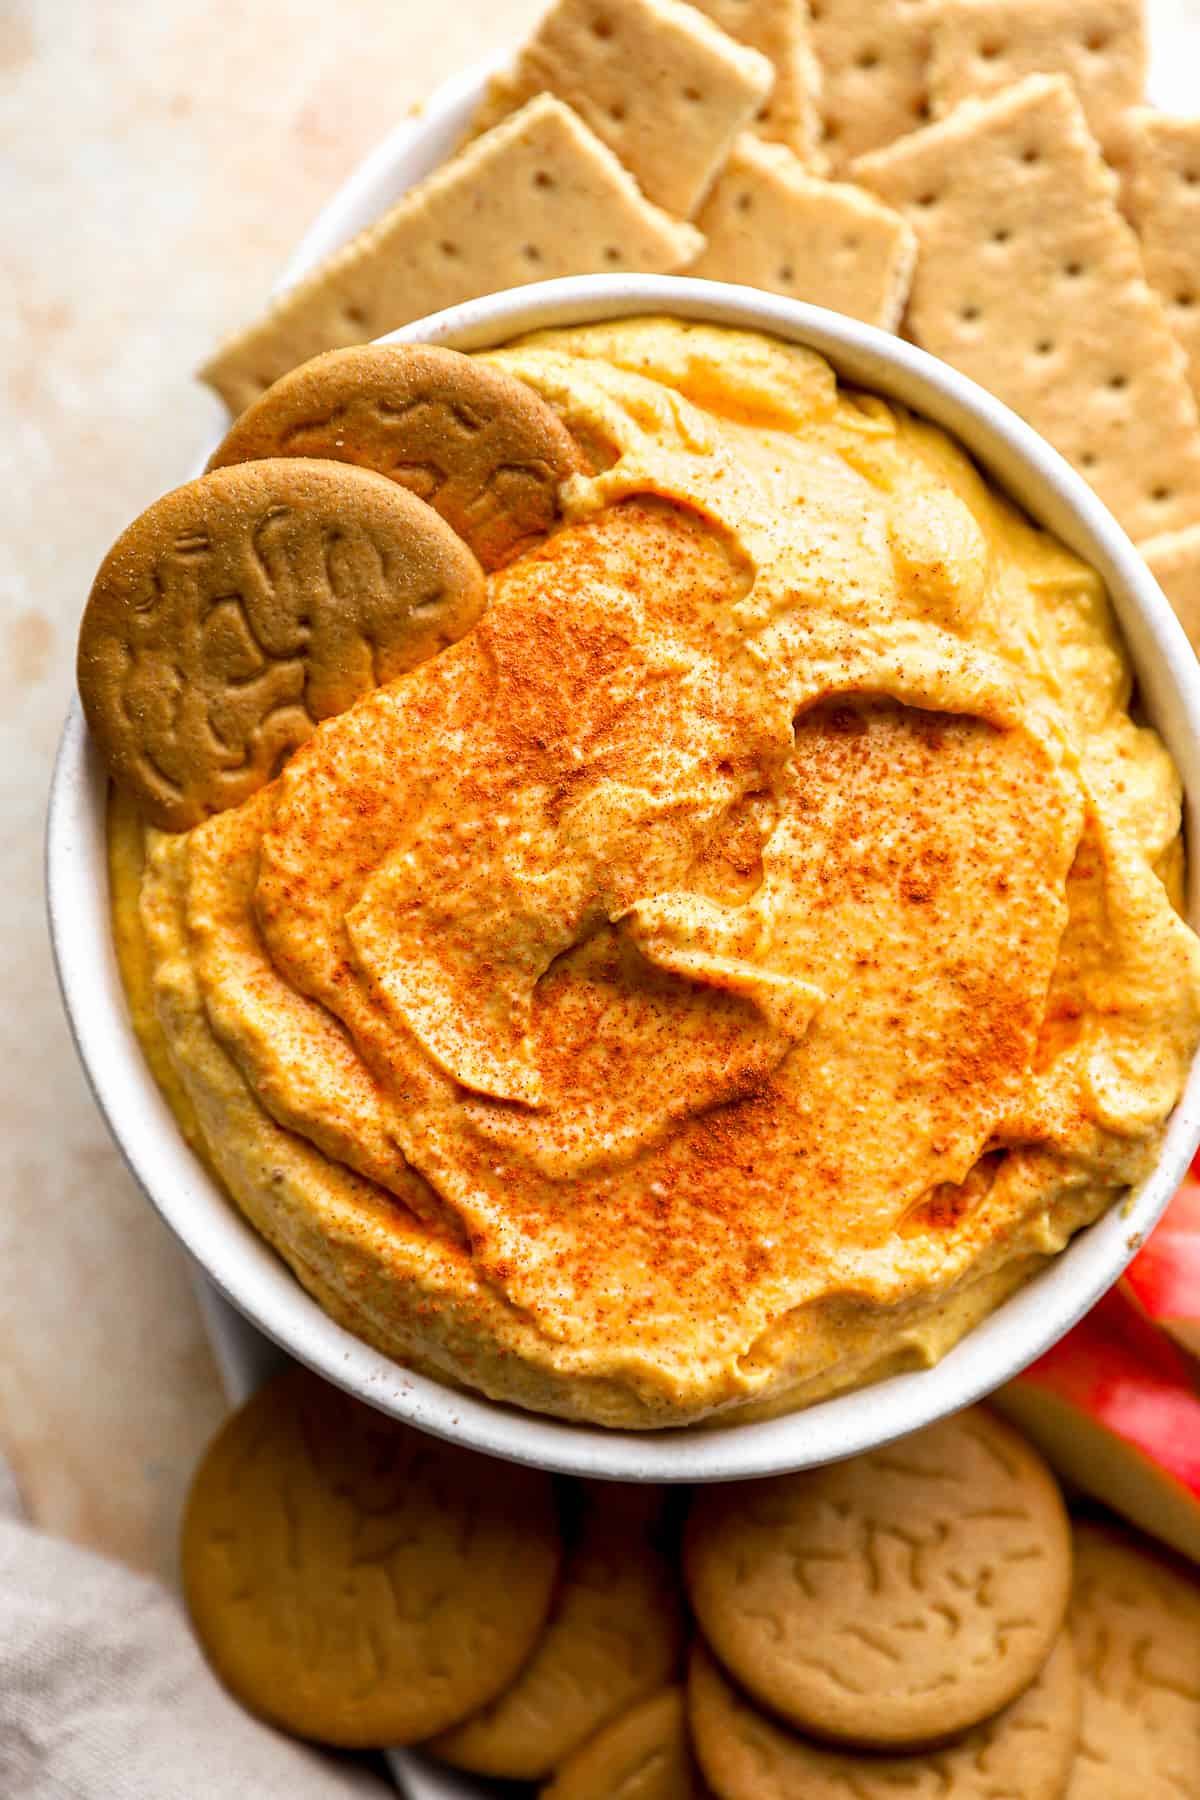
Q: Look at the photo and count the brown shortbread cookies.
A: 8